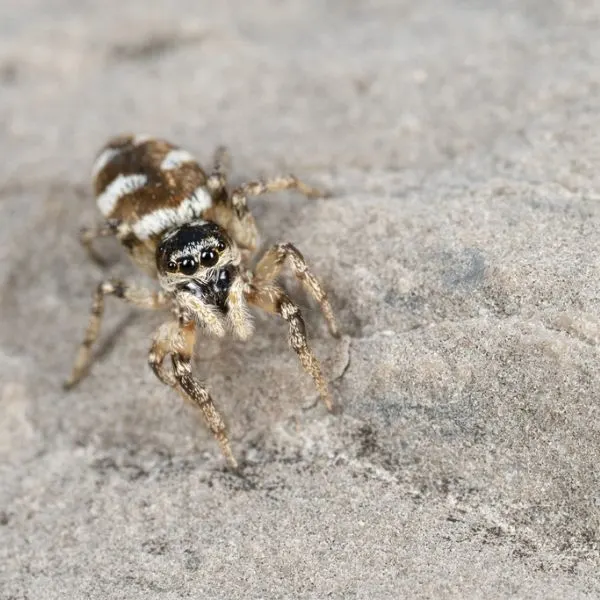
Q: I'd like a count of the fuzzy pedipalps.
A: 2